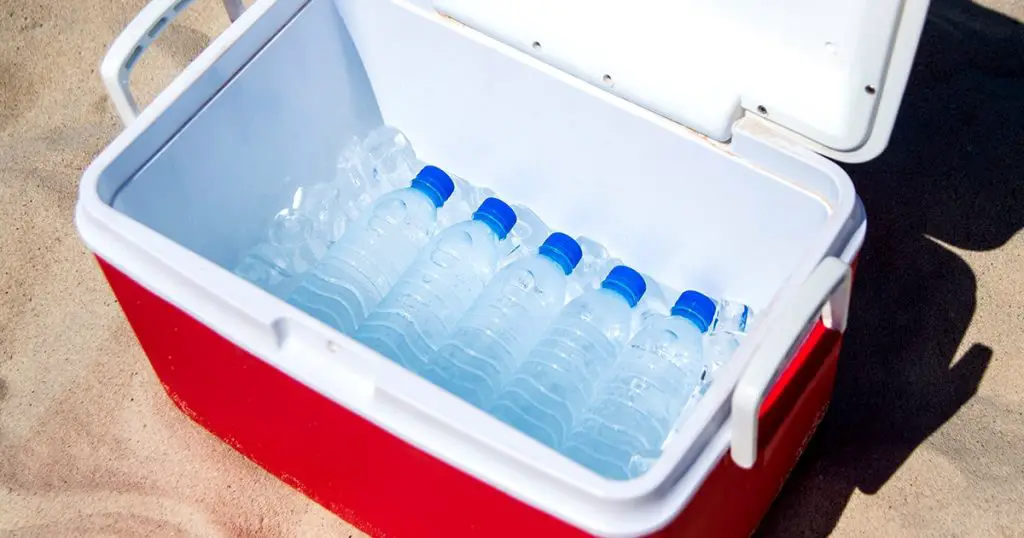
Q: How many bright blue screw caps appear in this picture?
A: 5